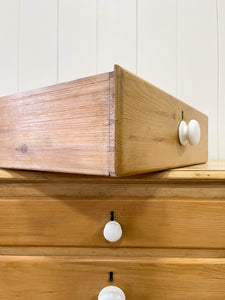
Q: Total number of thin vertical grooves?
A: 6